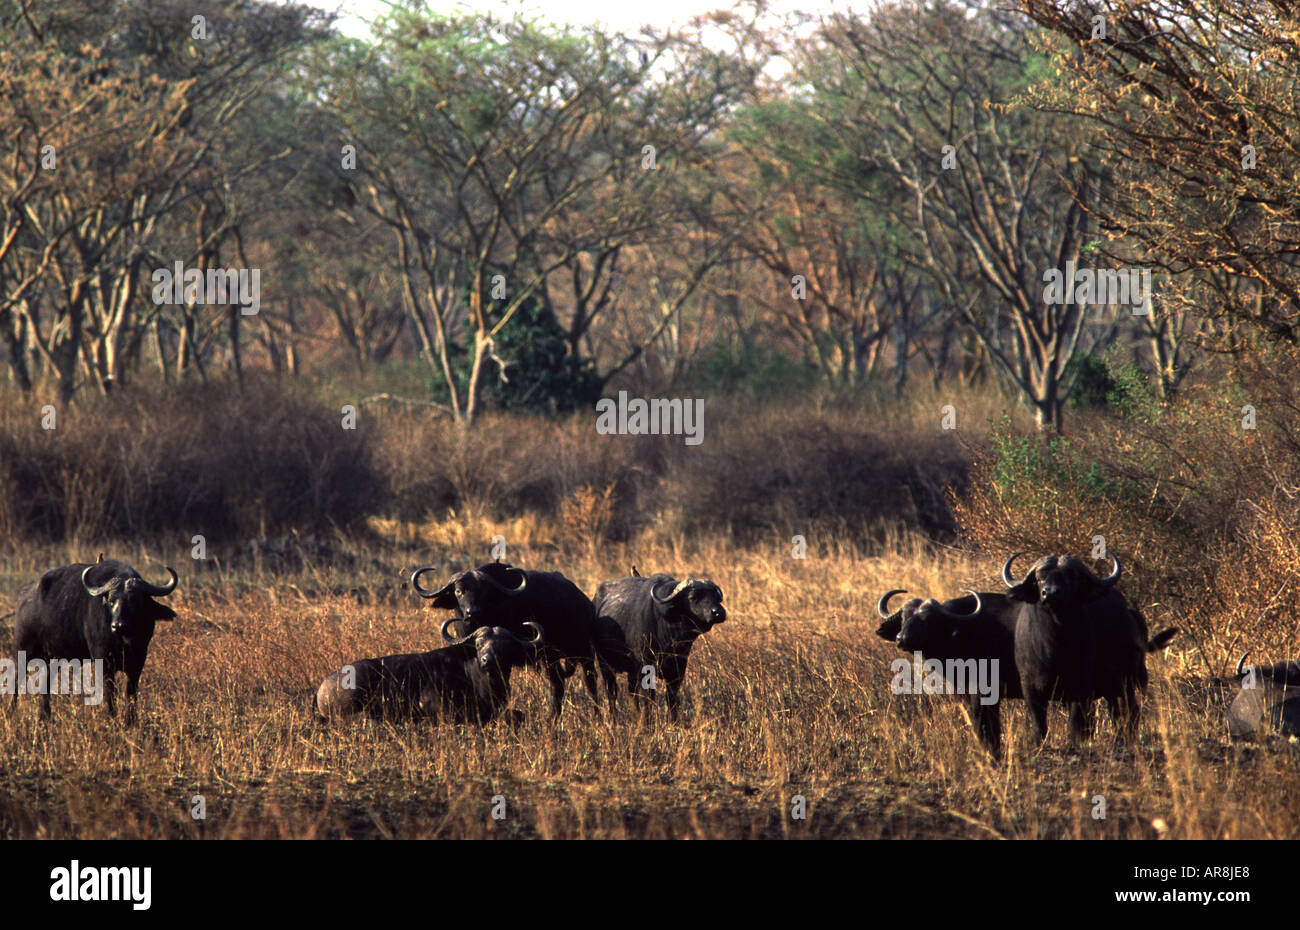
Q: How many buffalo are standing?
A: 5